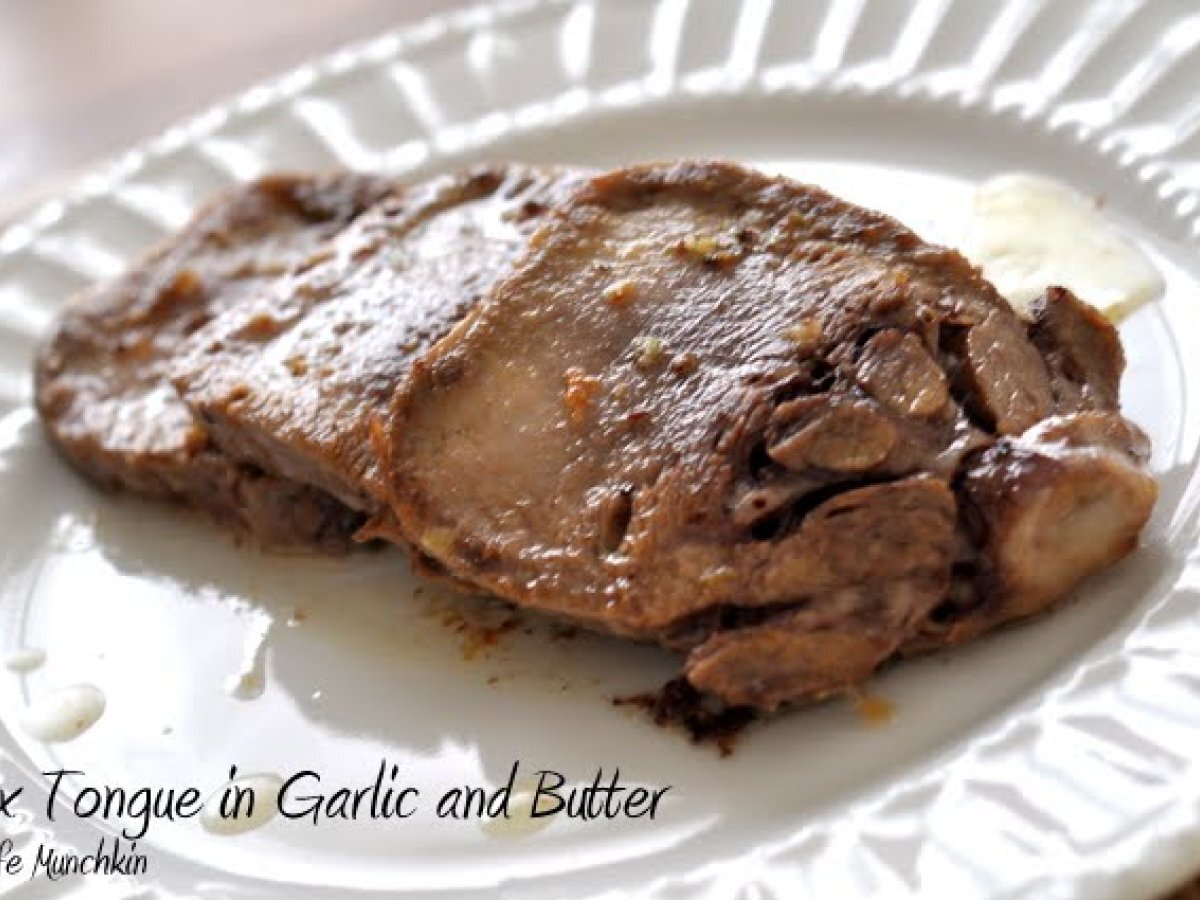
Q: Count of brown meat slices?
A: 3